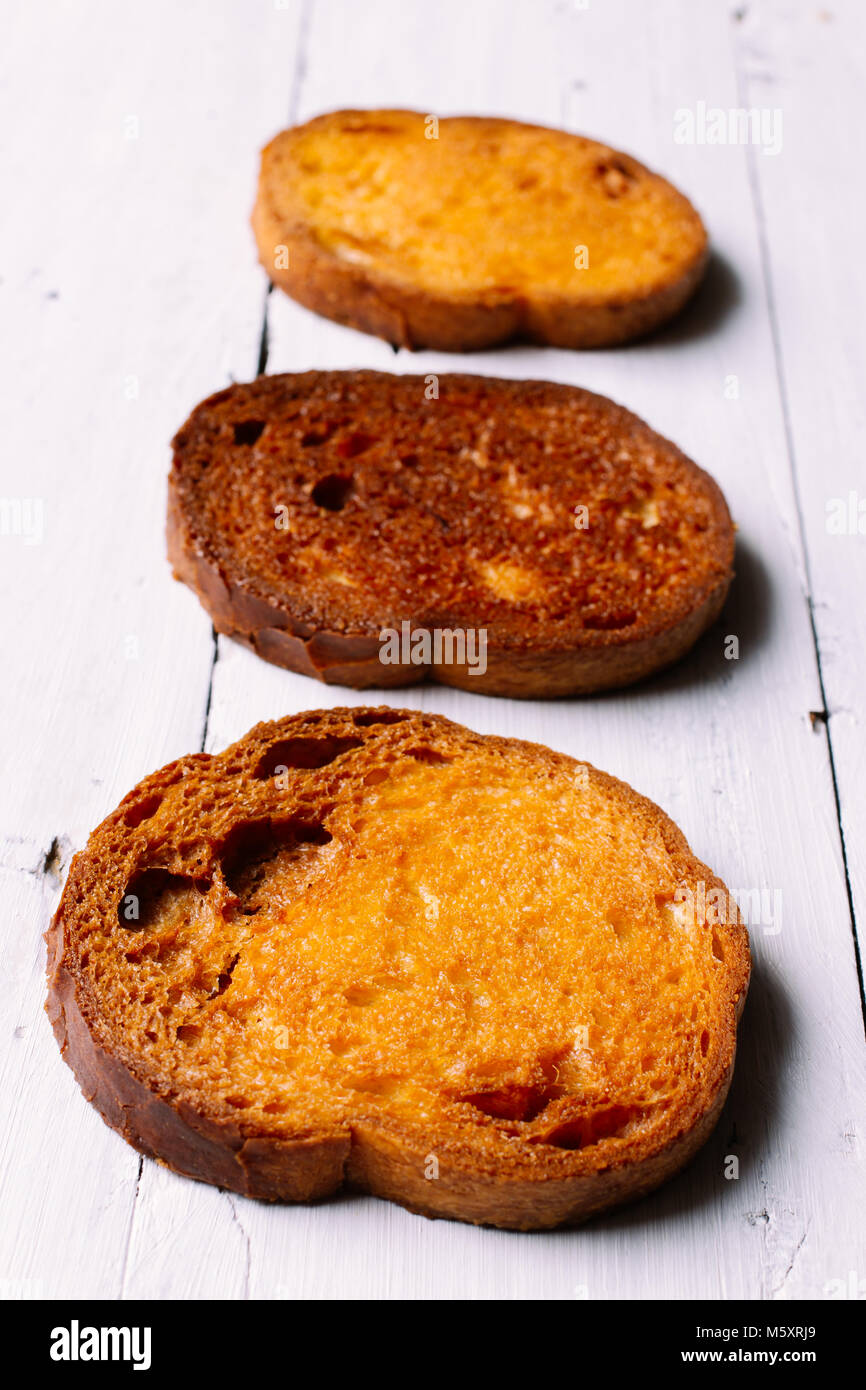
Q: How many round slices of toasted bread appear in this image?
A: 3